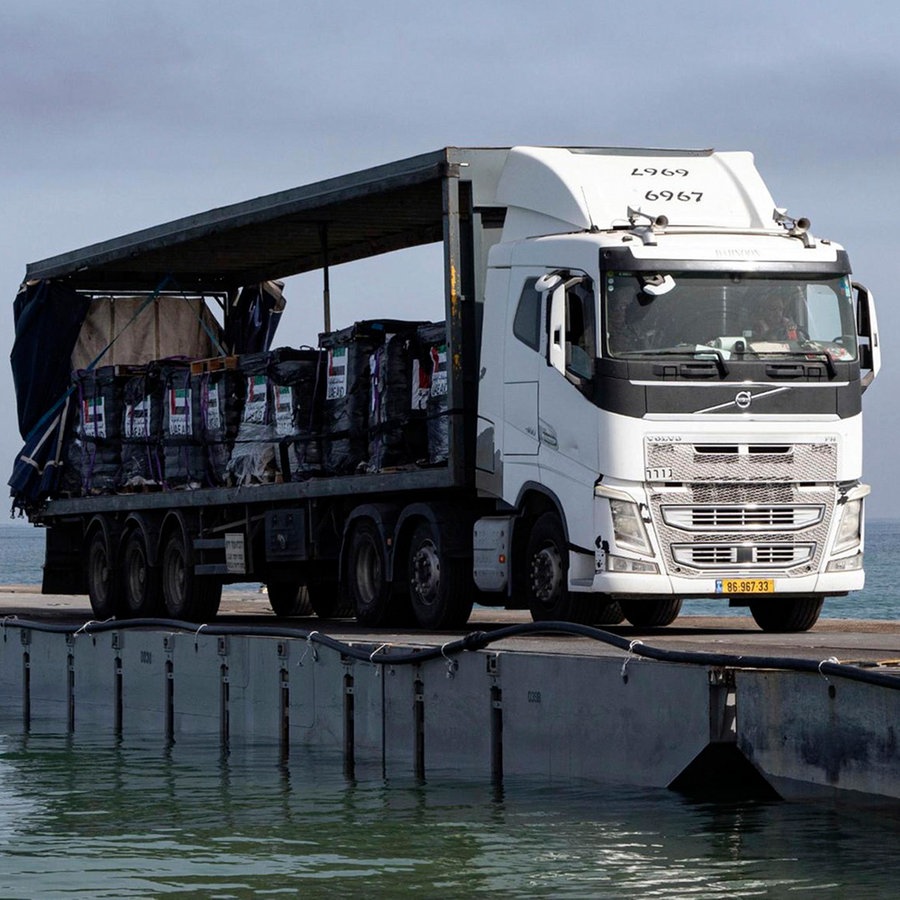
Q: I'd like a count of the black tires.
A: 11